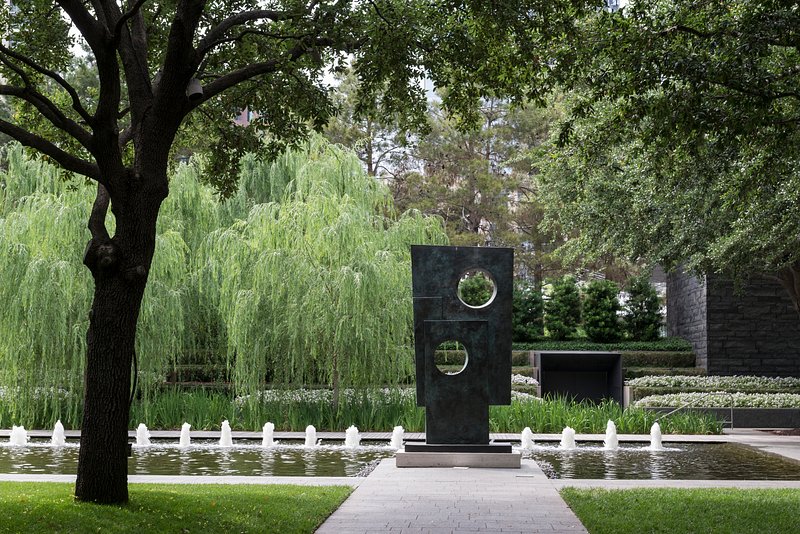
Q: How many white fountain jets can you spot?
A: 13